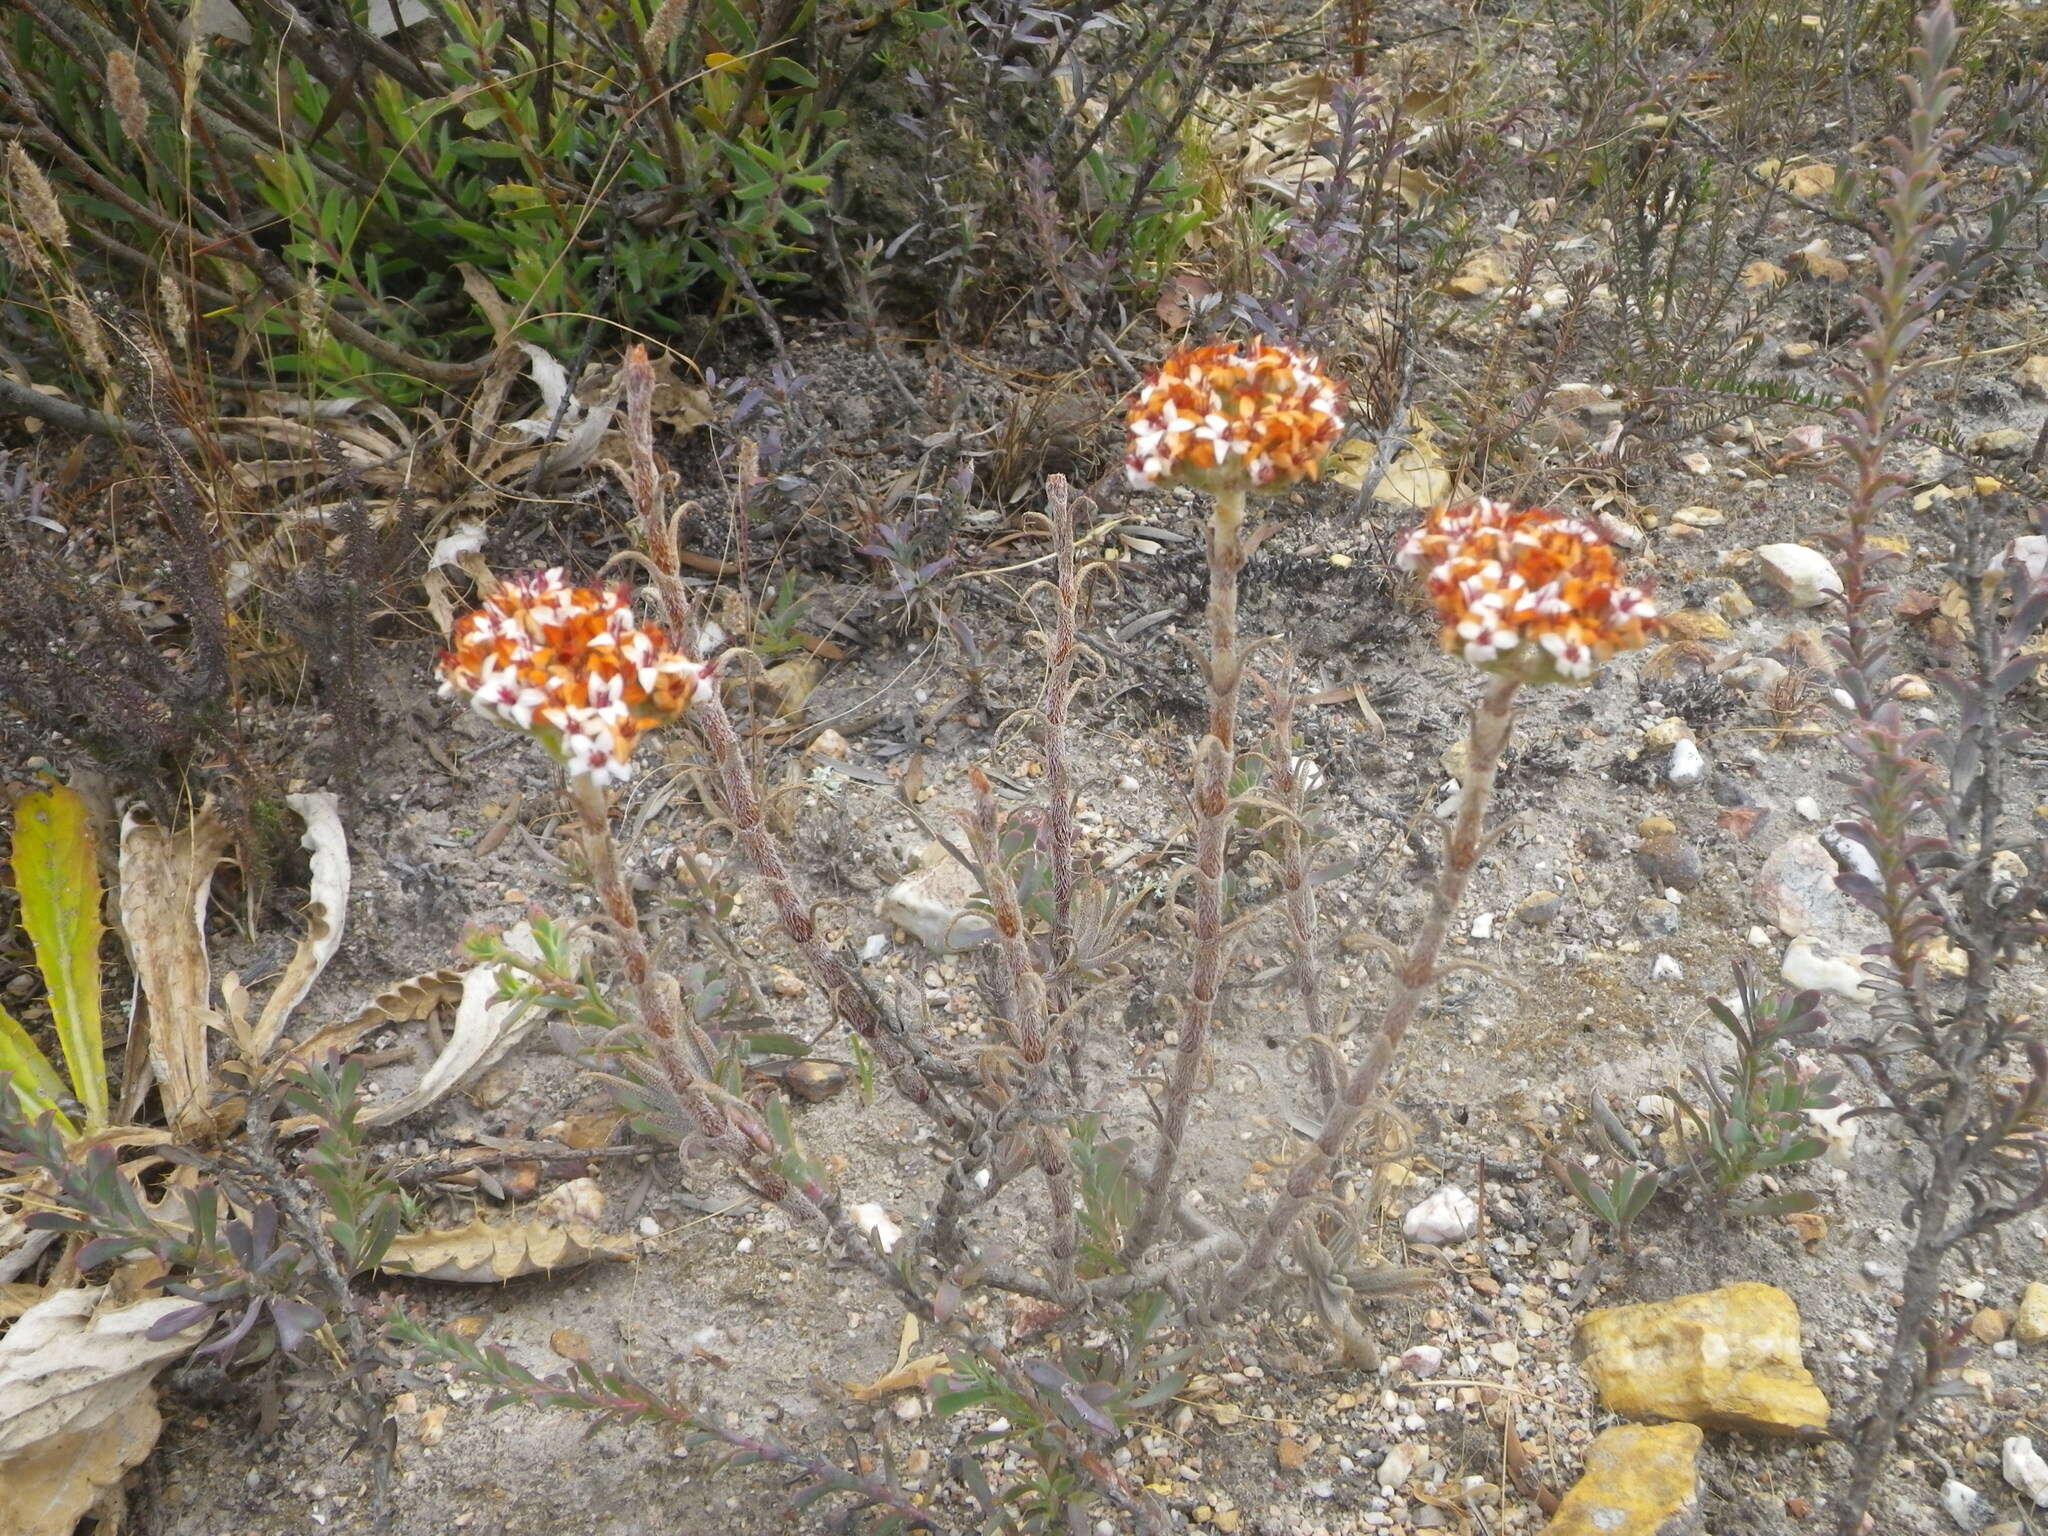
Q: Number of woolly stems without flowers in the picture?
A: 4